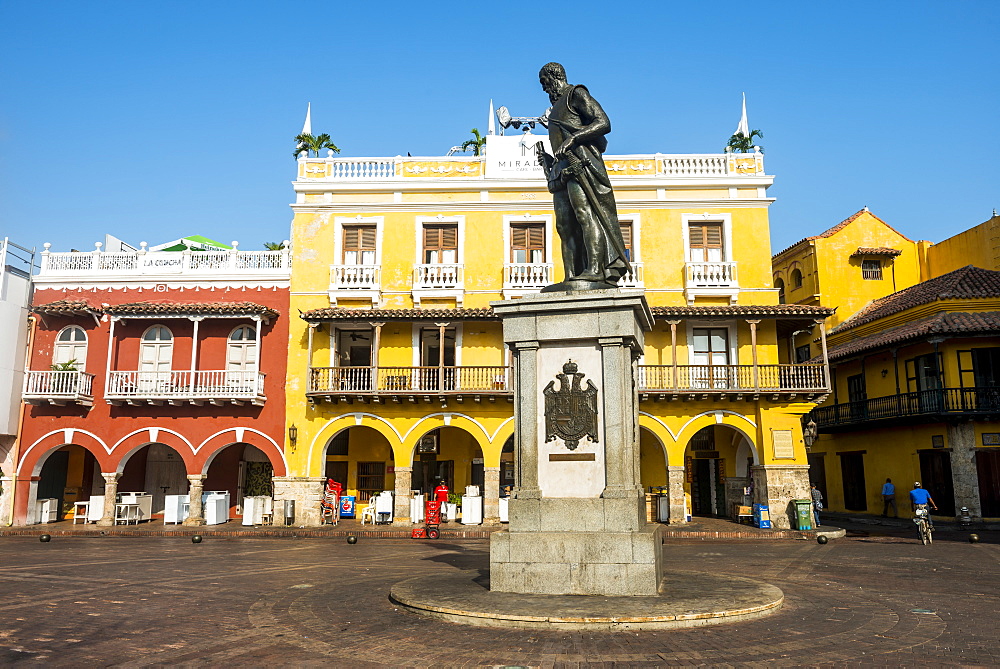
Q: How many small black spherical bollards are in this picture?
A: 5